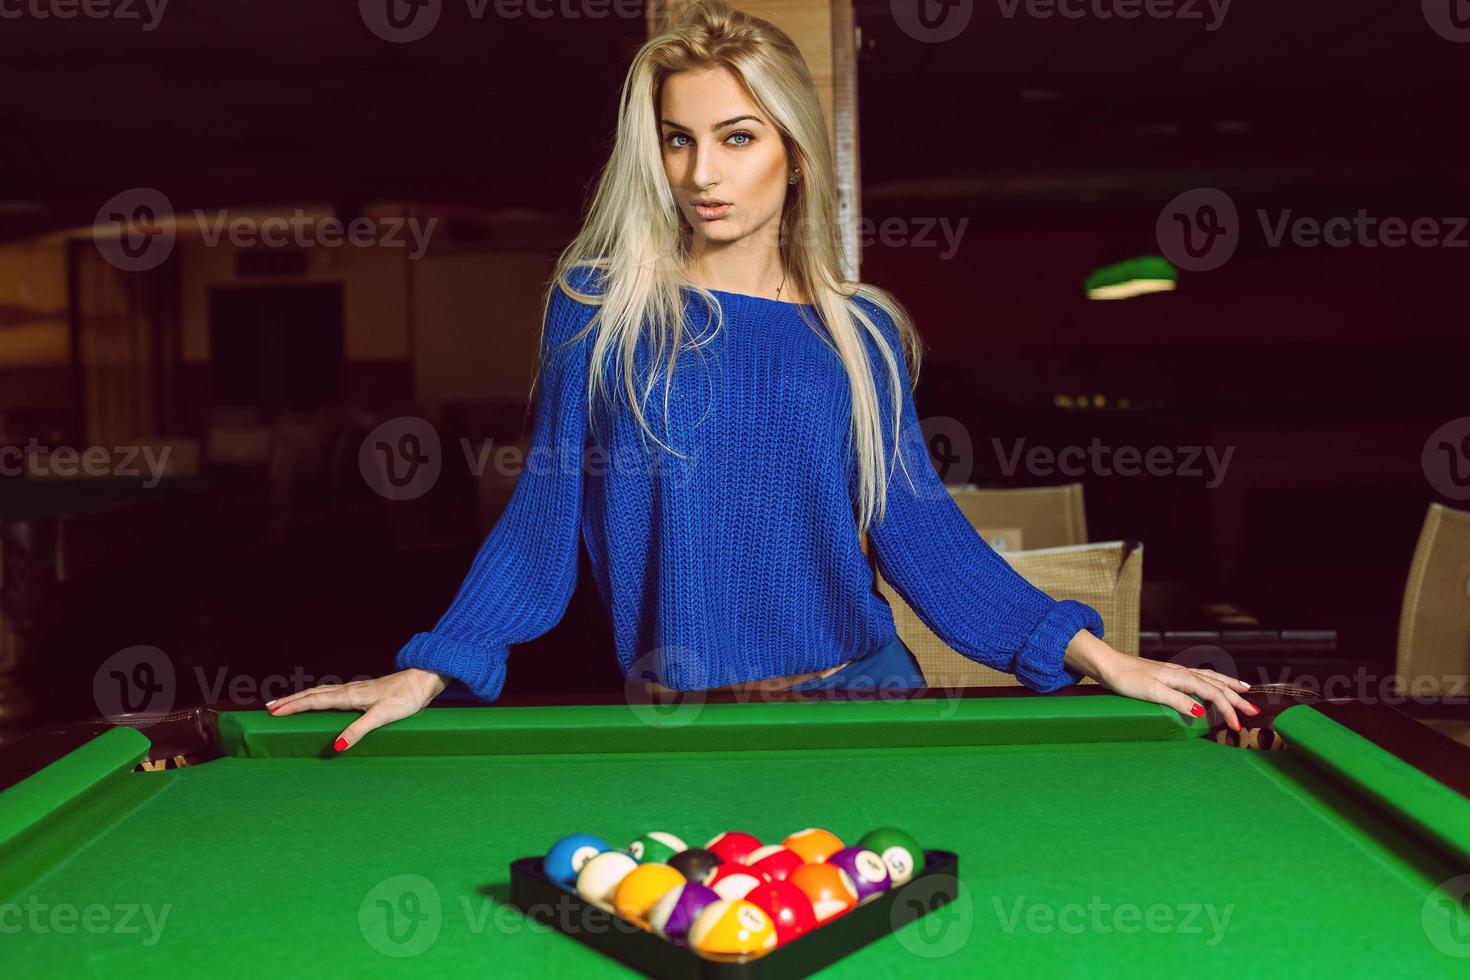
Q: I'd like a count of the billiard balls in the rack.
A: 15